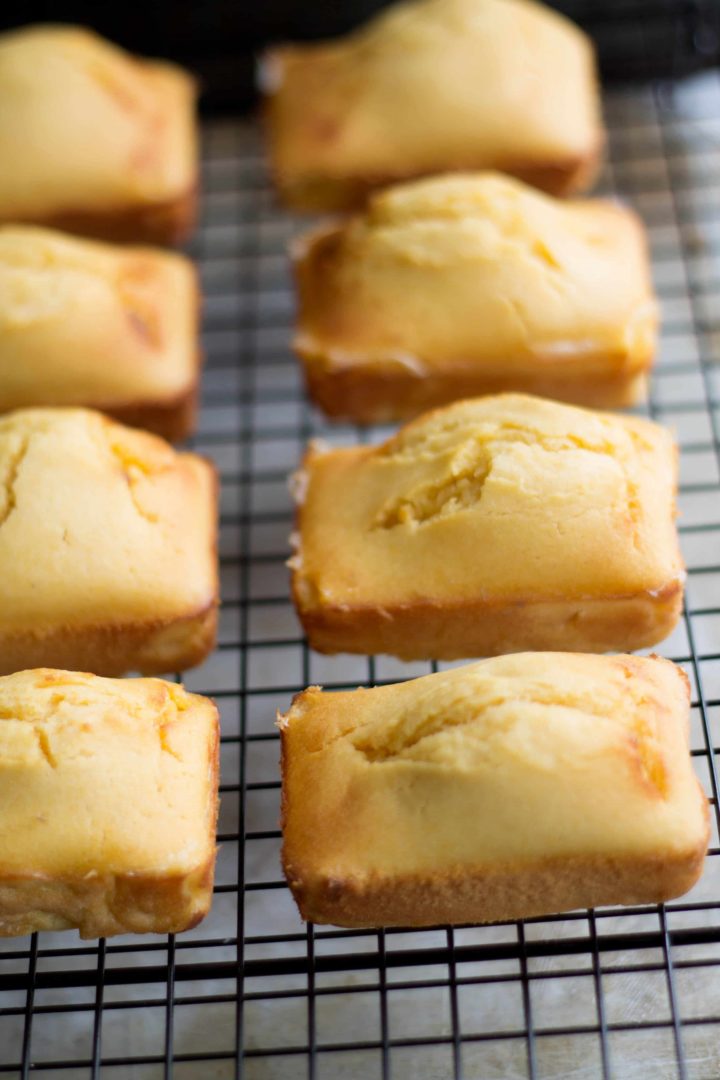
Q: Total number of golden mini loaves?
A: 8